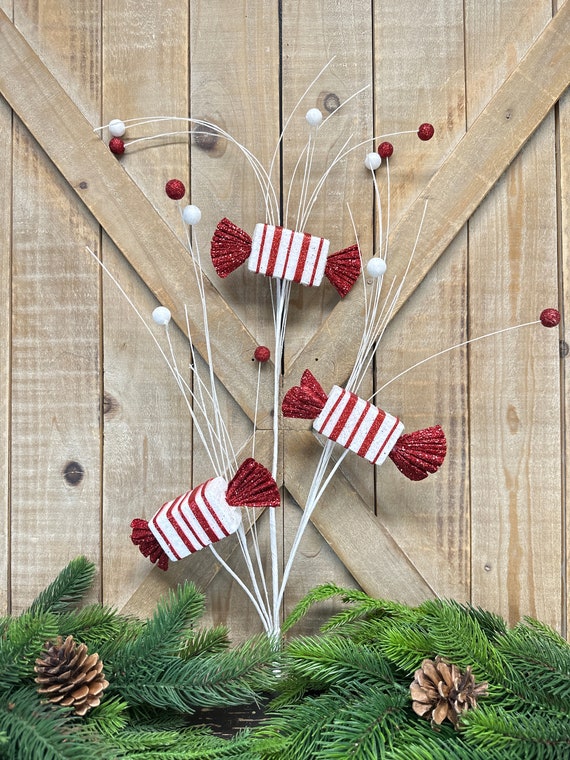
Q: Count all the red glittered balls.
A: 6